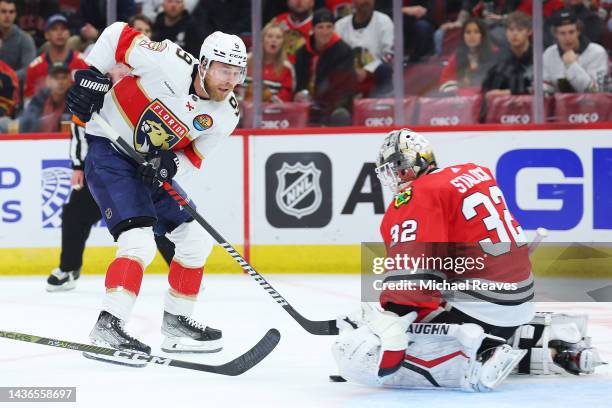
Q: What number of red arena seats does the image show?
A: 5